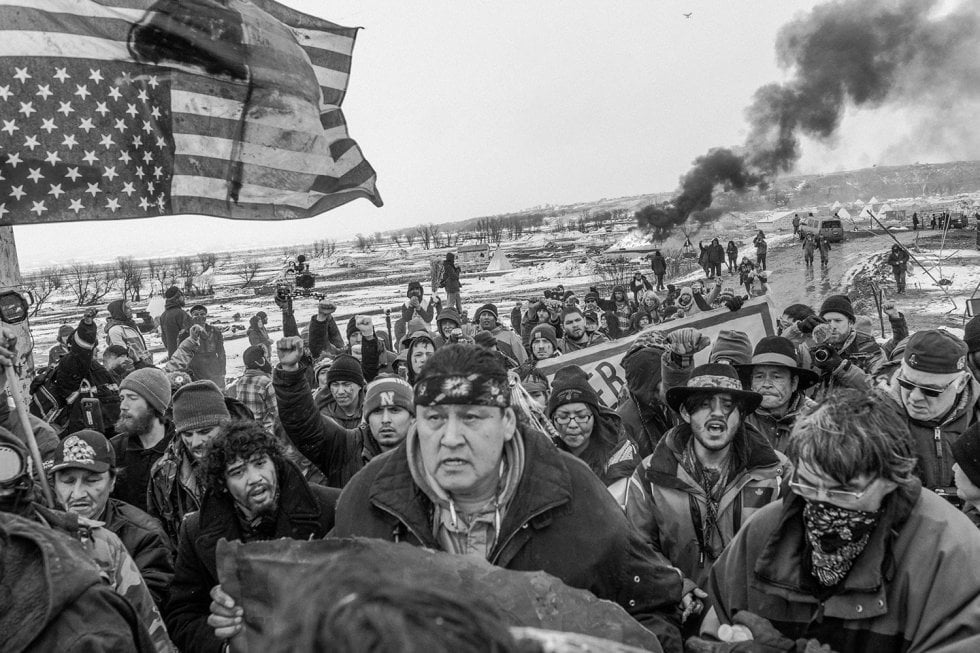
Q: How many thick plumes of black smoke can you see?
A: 1